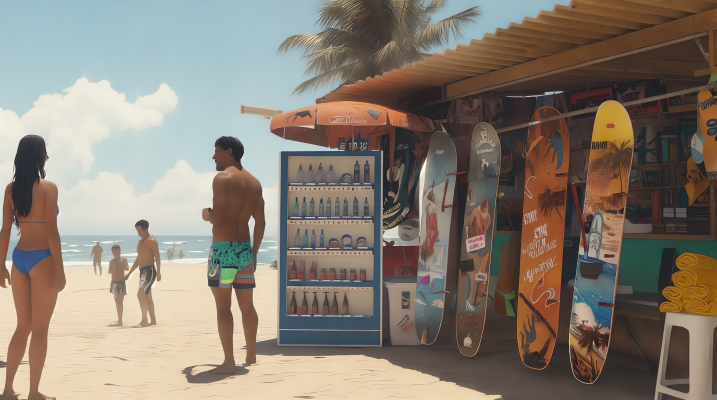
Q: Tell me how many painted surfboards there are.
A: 4